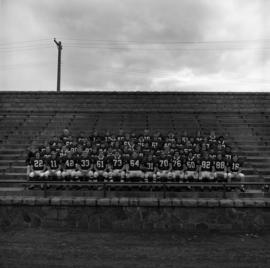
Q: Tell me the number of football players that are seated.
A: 14